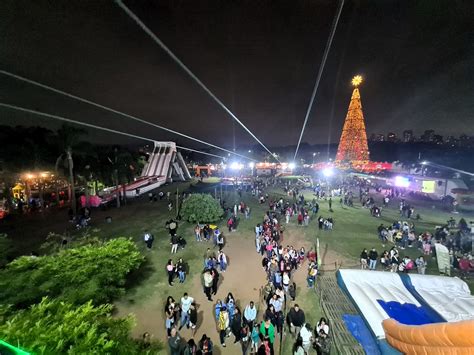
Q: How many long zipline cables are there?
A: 4